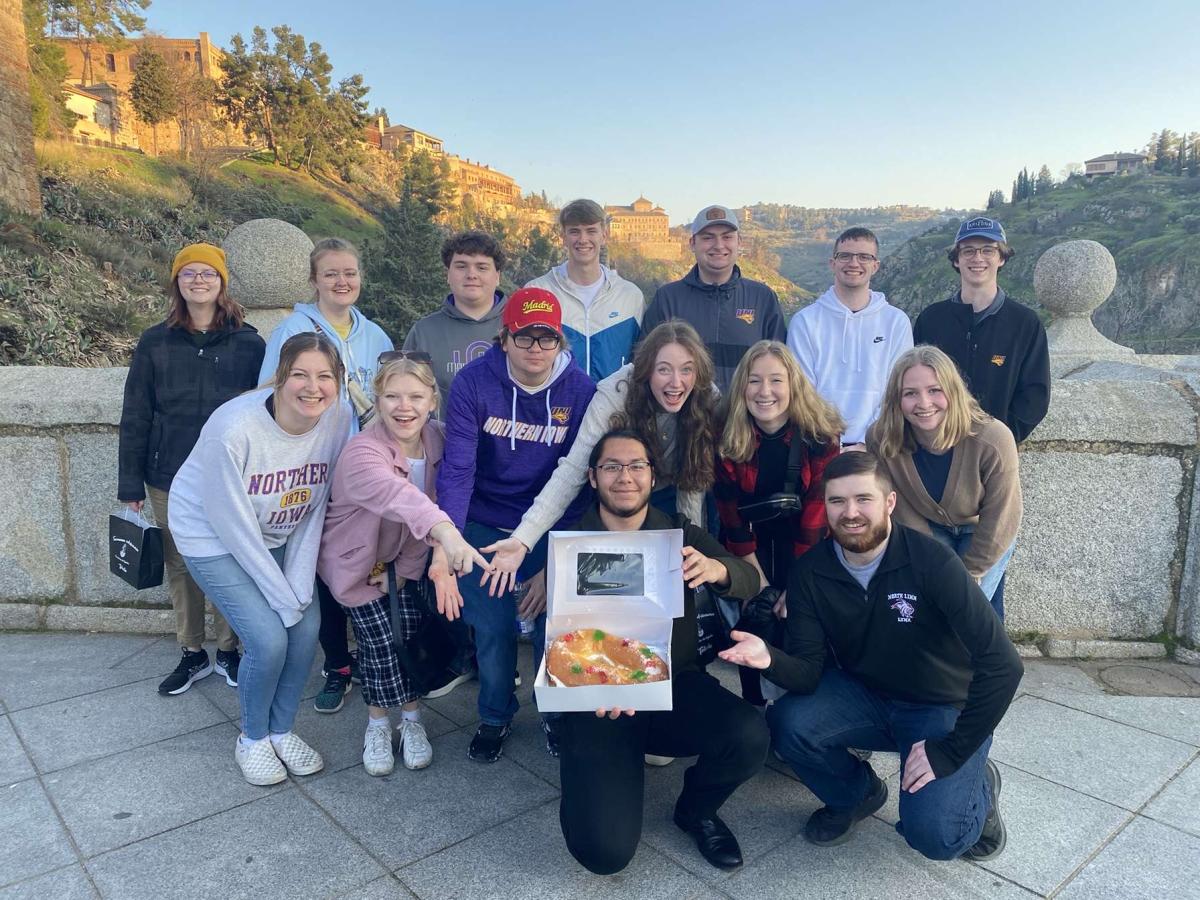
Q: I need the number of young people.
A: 15